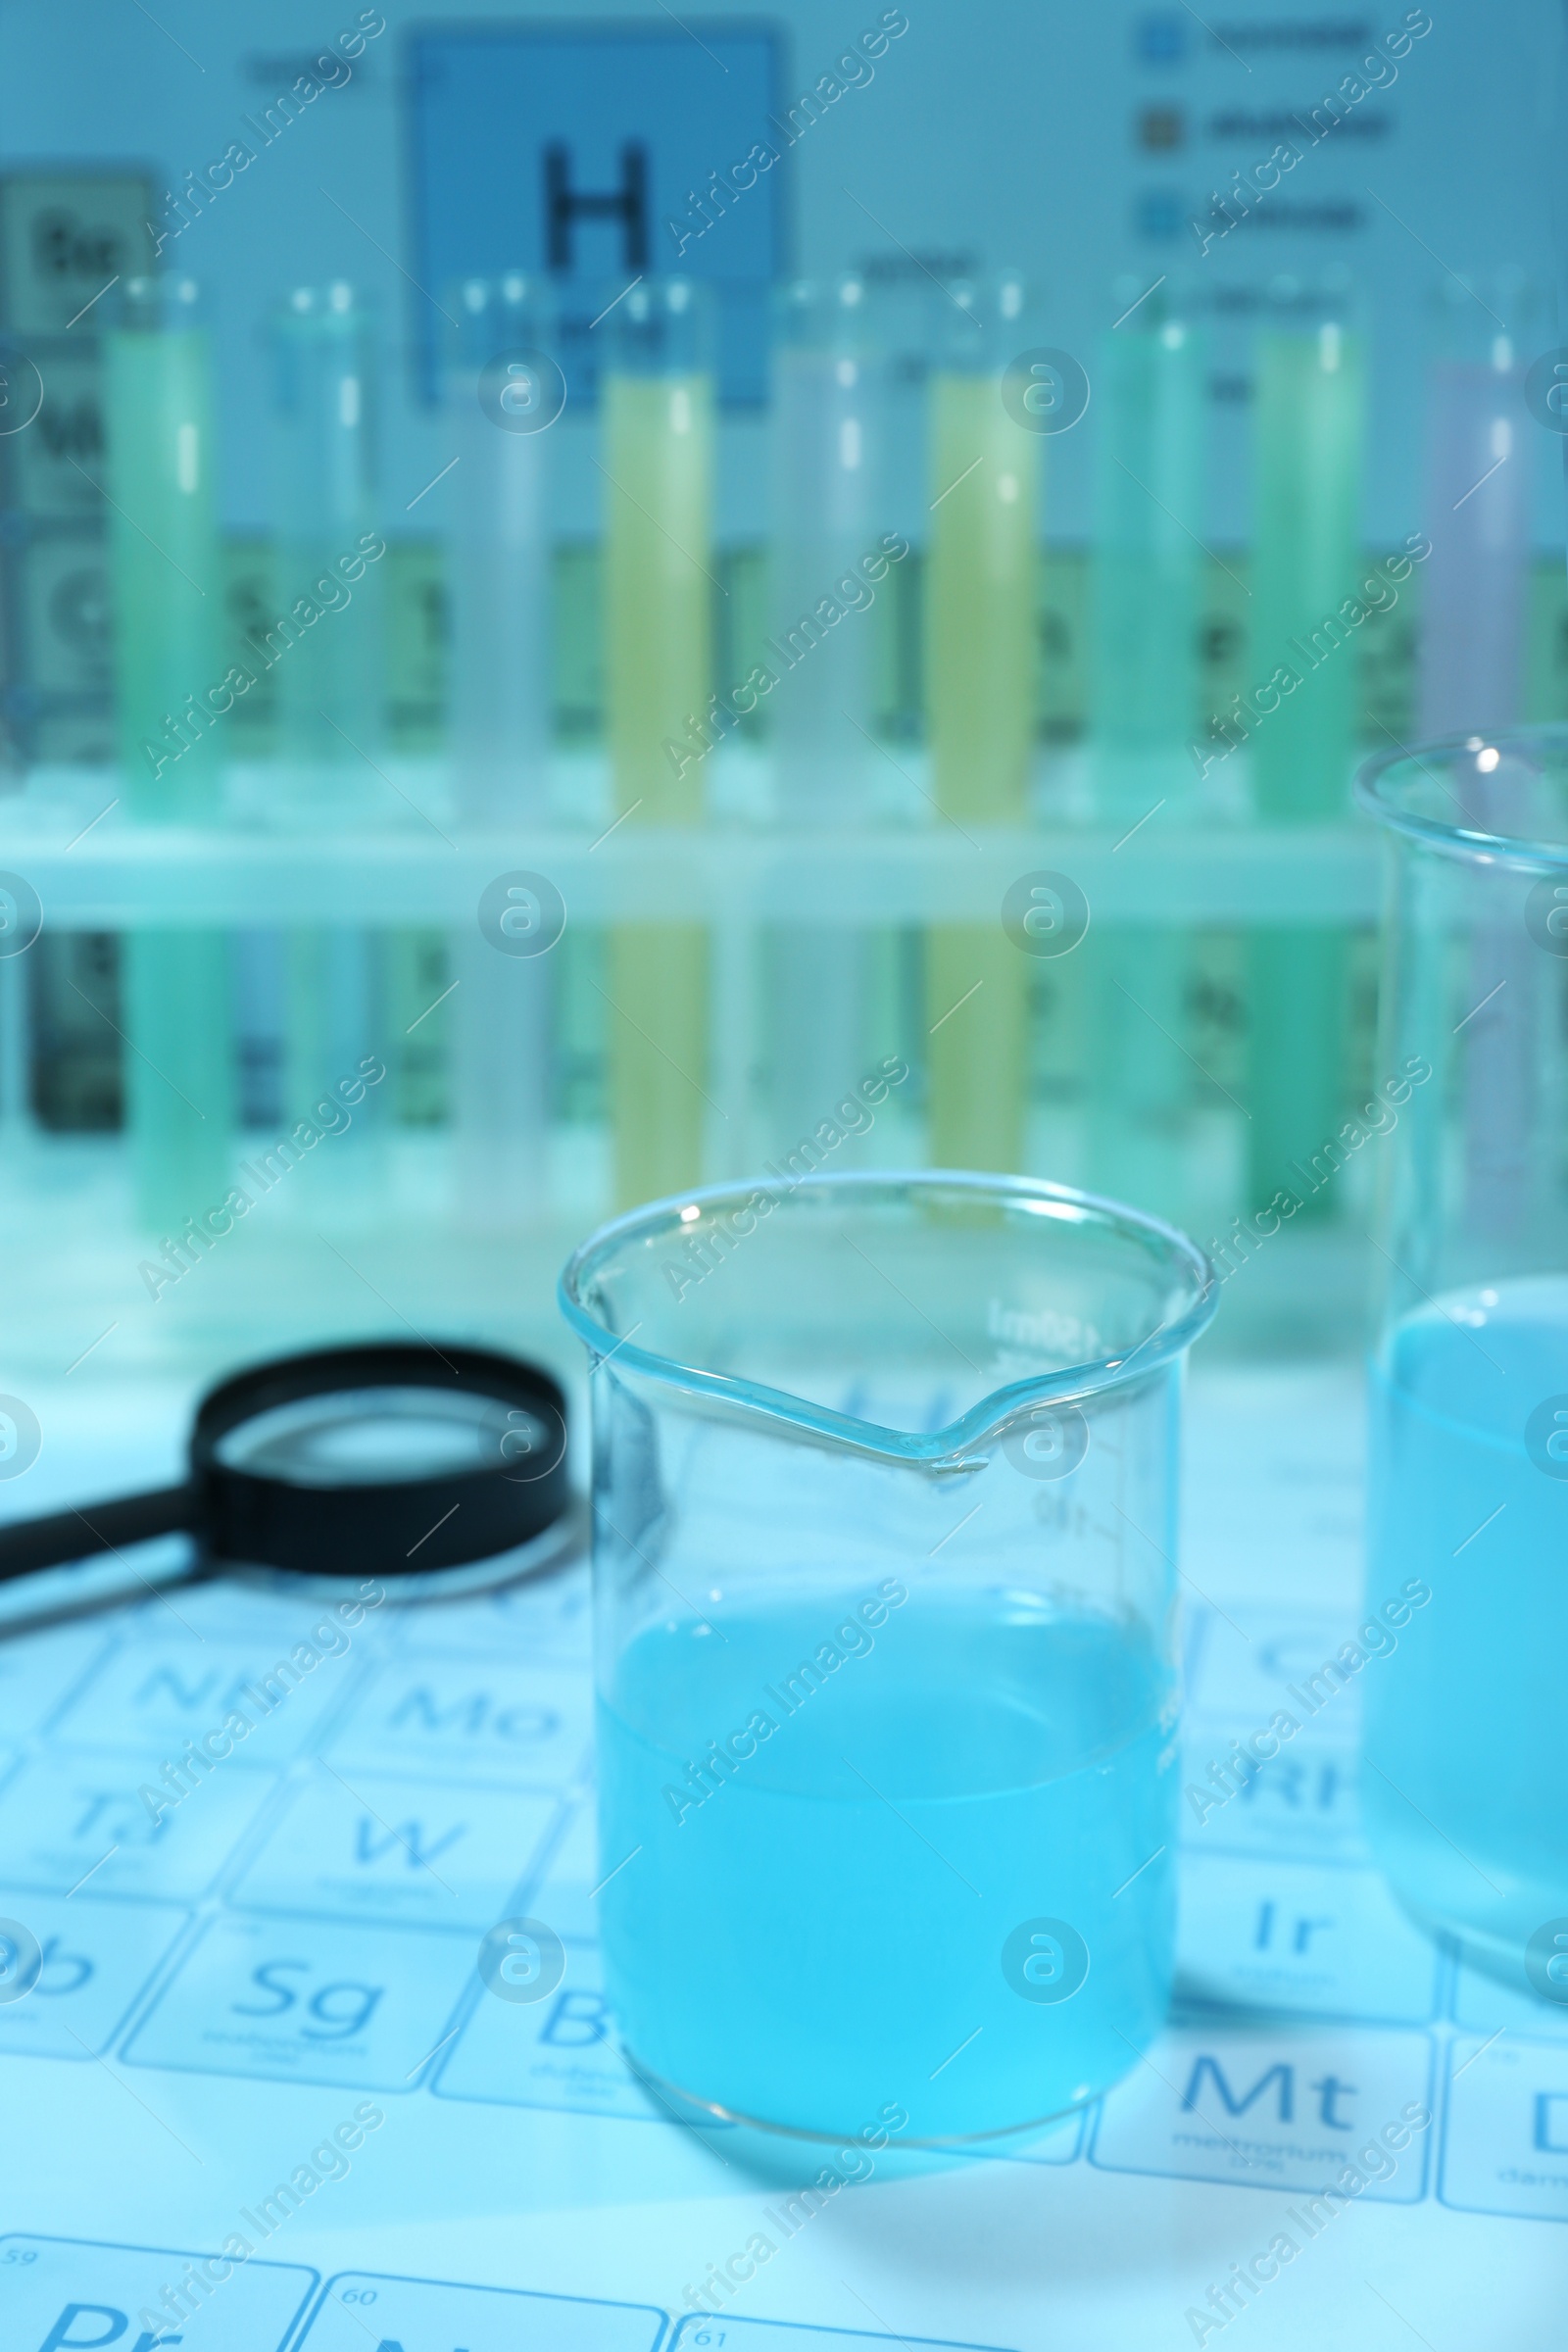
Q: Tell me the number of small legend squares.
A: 3